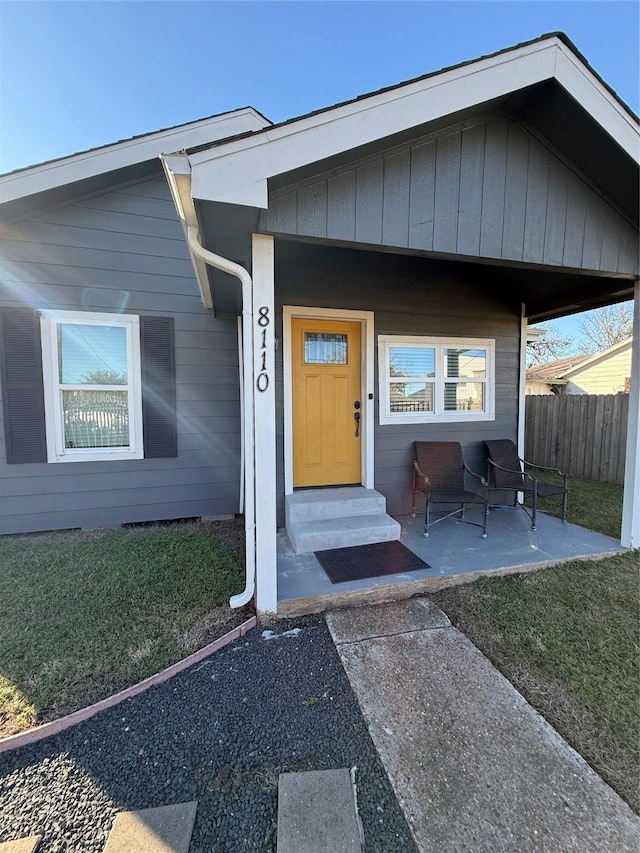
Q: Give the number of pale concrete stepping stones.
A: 3